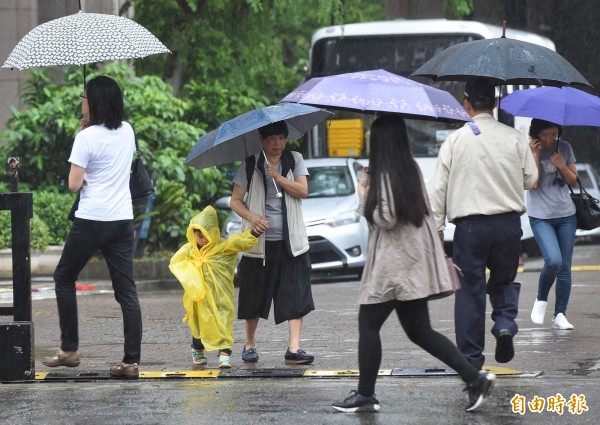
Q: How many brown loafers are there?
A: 2